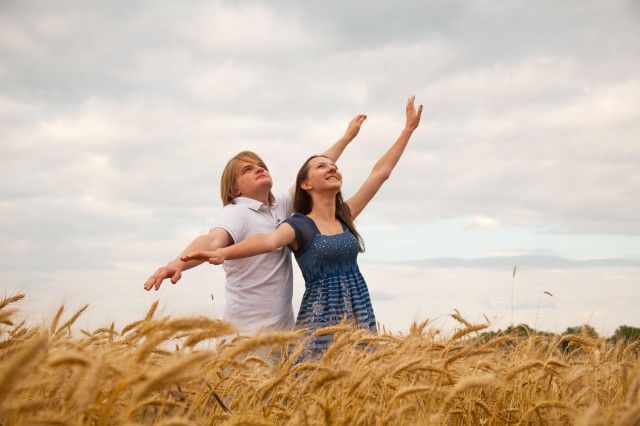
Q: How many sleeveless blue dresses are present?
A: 1